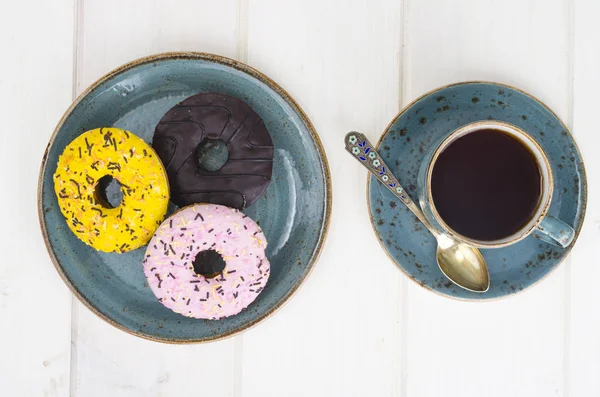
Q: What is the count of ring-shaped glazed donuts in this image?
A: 3